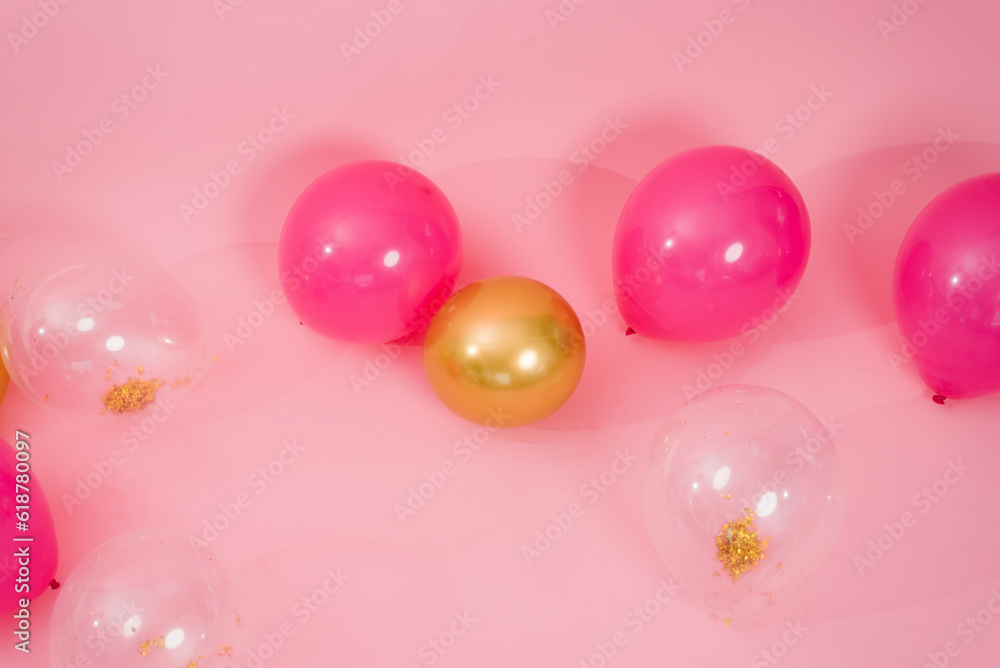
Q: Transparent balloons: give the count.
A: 3